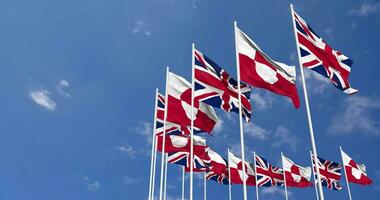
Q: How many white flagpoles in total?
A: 14